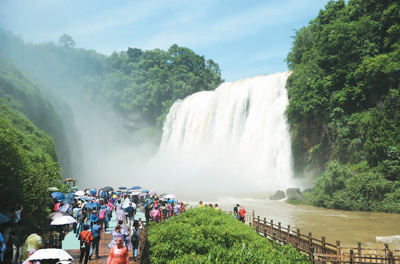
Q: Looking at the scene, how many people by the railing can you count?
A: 2